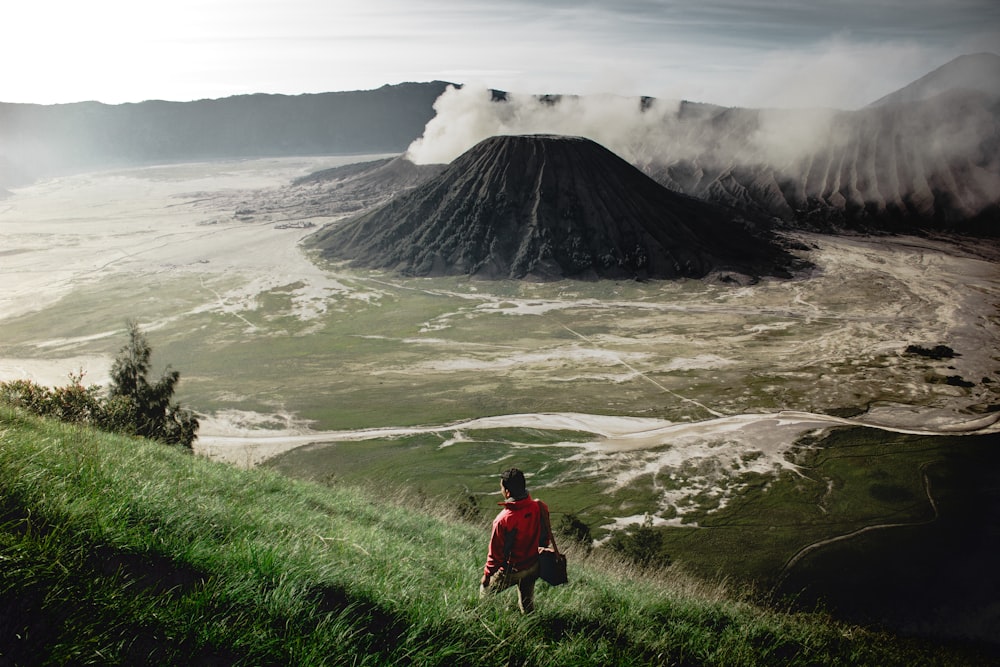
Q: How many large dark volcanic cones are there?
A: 1